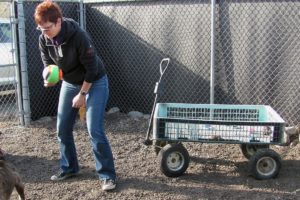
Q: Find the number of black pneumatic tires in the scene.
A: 3